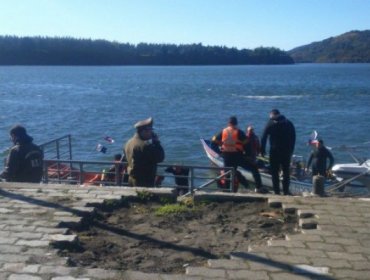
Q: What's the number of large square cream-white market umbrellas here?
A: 0